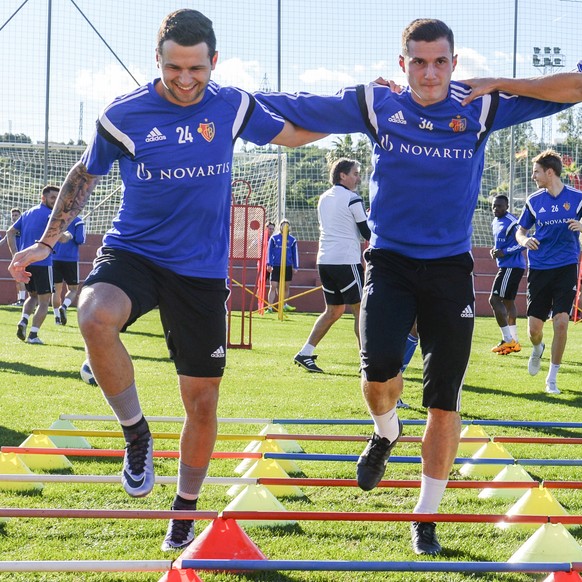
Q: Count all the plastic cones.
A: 15